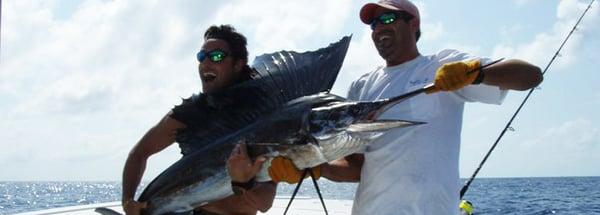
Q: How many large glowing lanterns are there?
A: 0